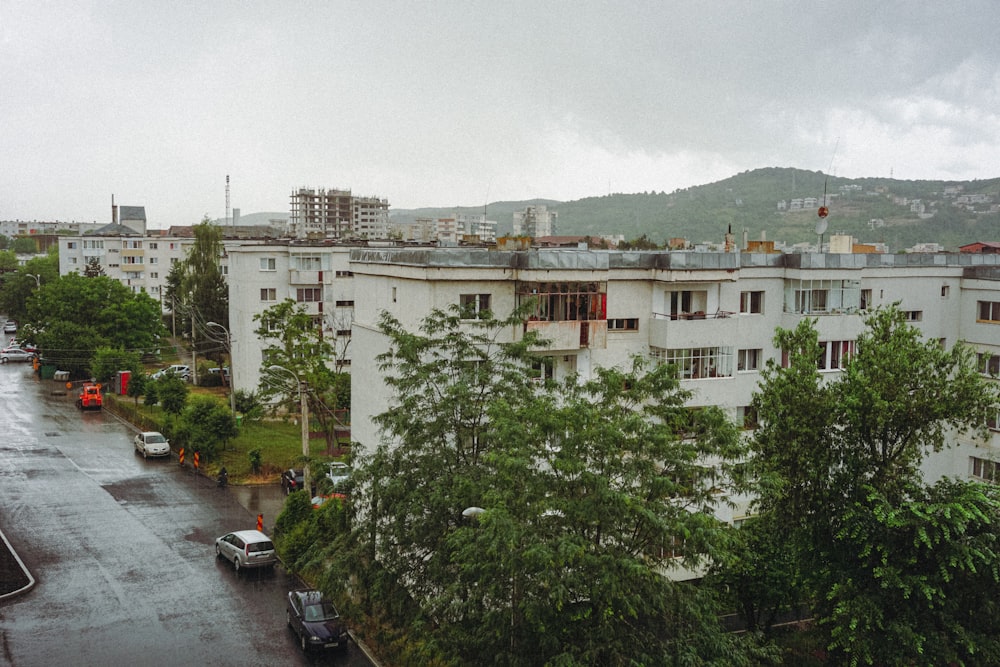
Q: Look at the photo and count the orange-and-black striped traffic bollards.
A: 3